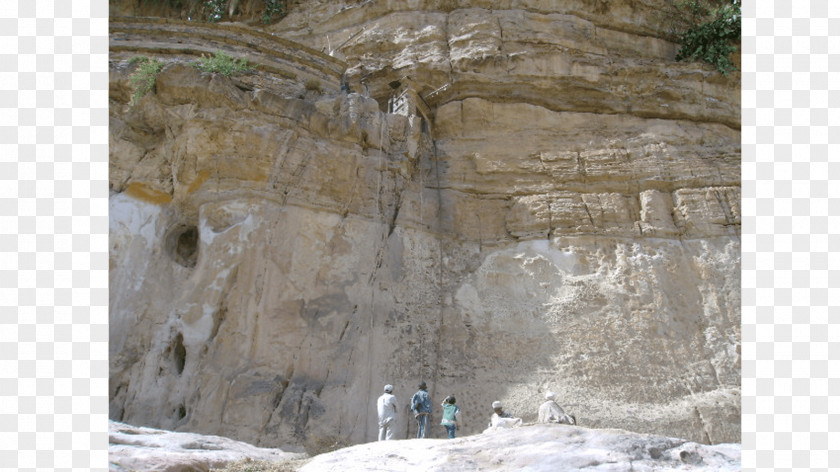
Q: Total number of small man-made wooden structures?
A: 1